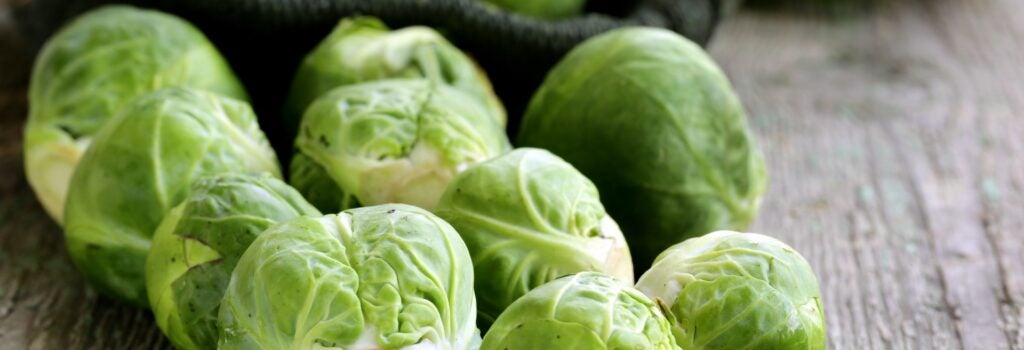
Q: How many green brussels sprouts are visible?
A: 11